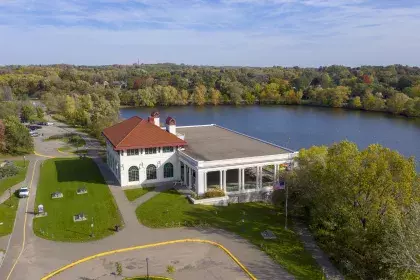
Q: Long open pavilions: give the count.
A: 1